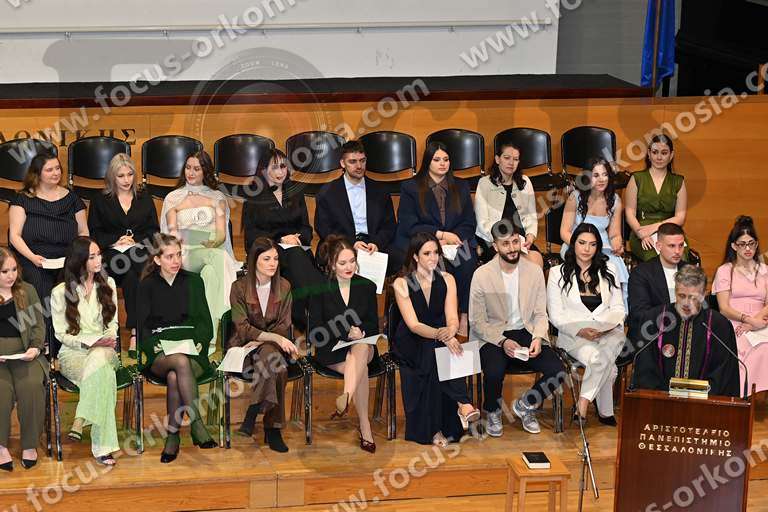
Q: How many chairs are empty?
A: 9